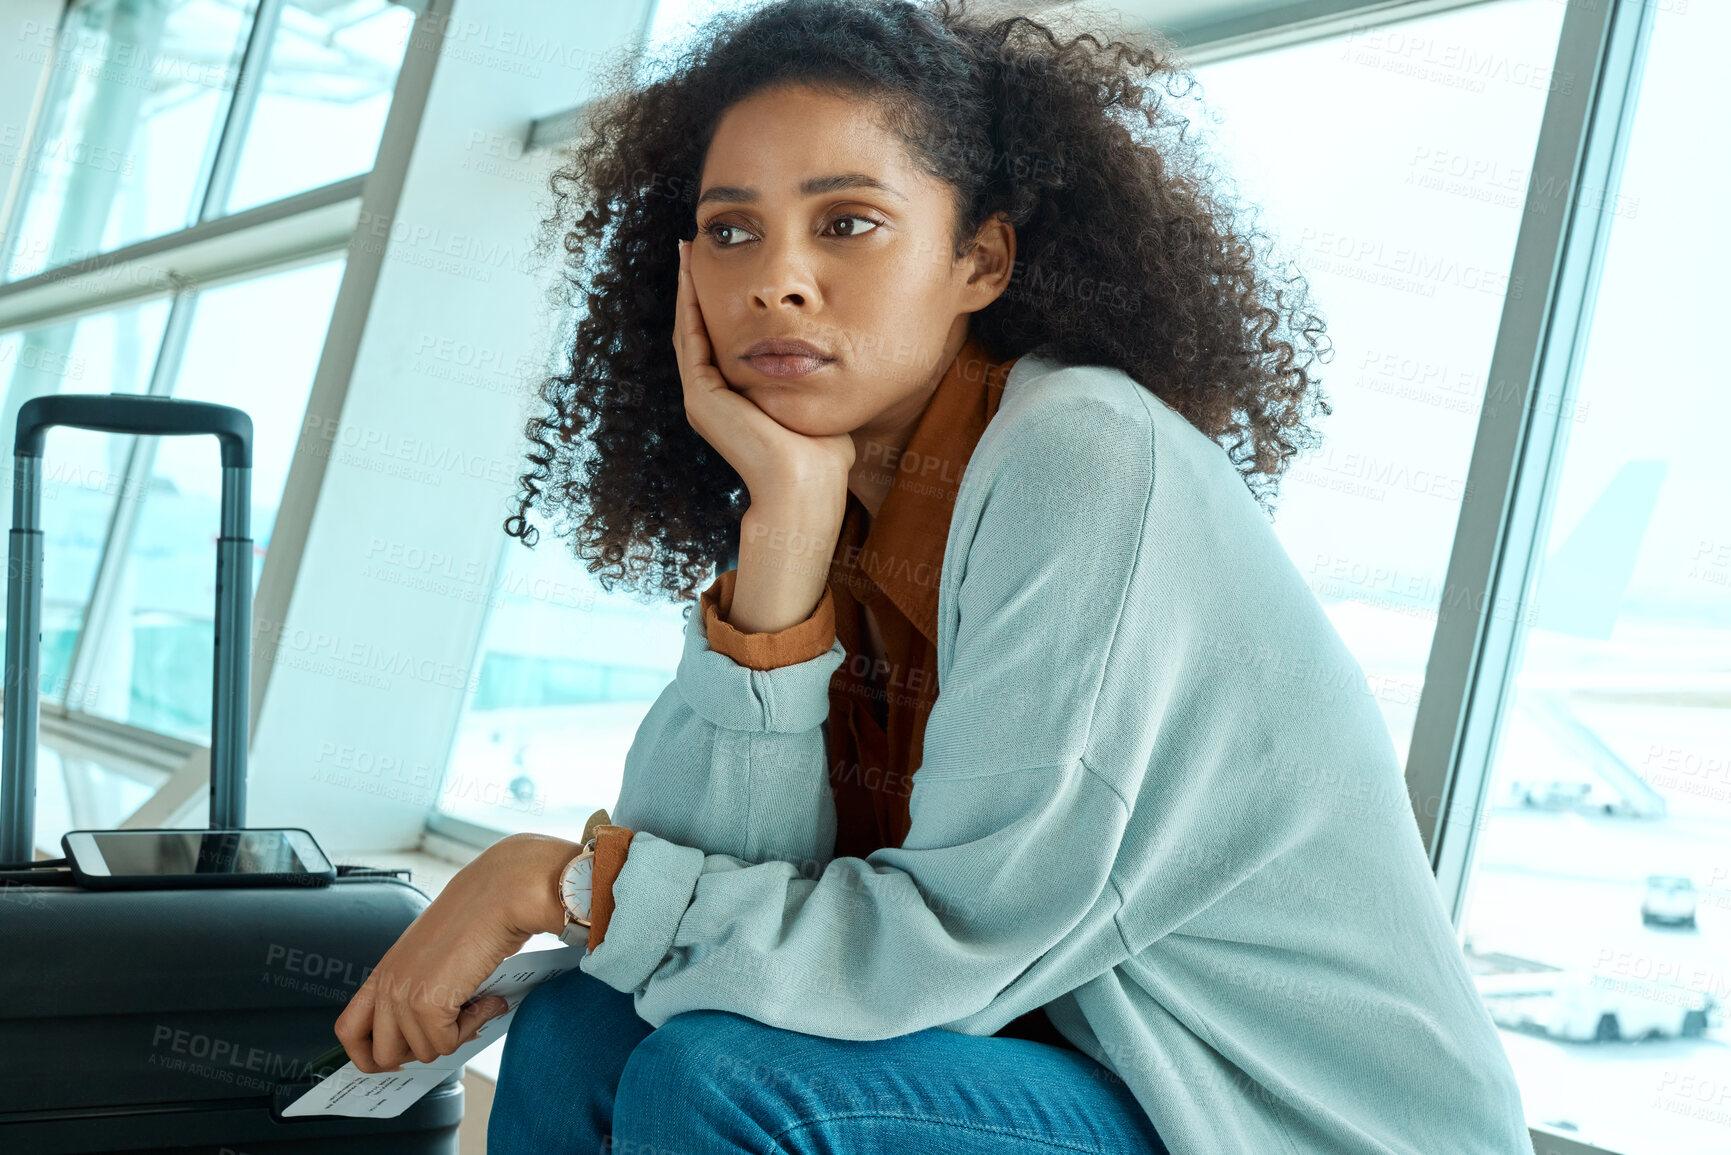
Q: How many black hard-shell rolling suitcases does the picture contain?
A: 1